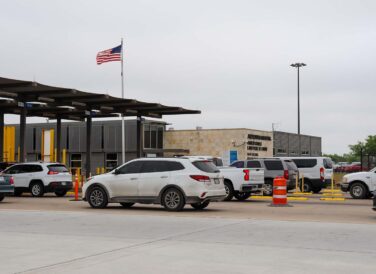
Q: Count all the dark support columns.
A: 5